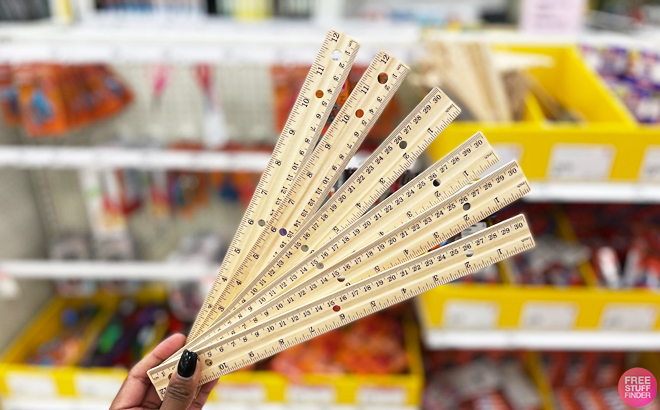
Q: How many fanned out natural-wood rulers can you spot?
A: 6